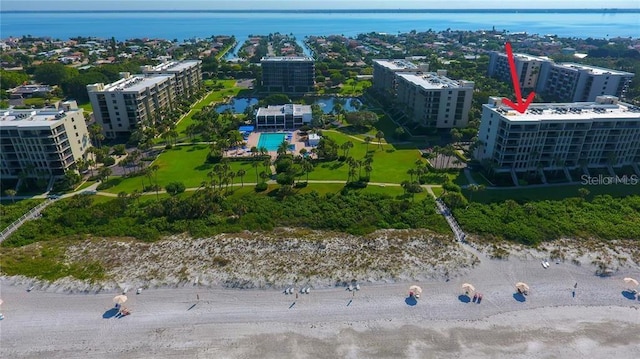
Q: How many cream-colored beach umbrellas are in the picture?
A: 5